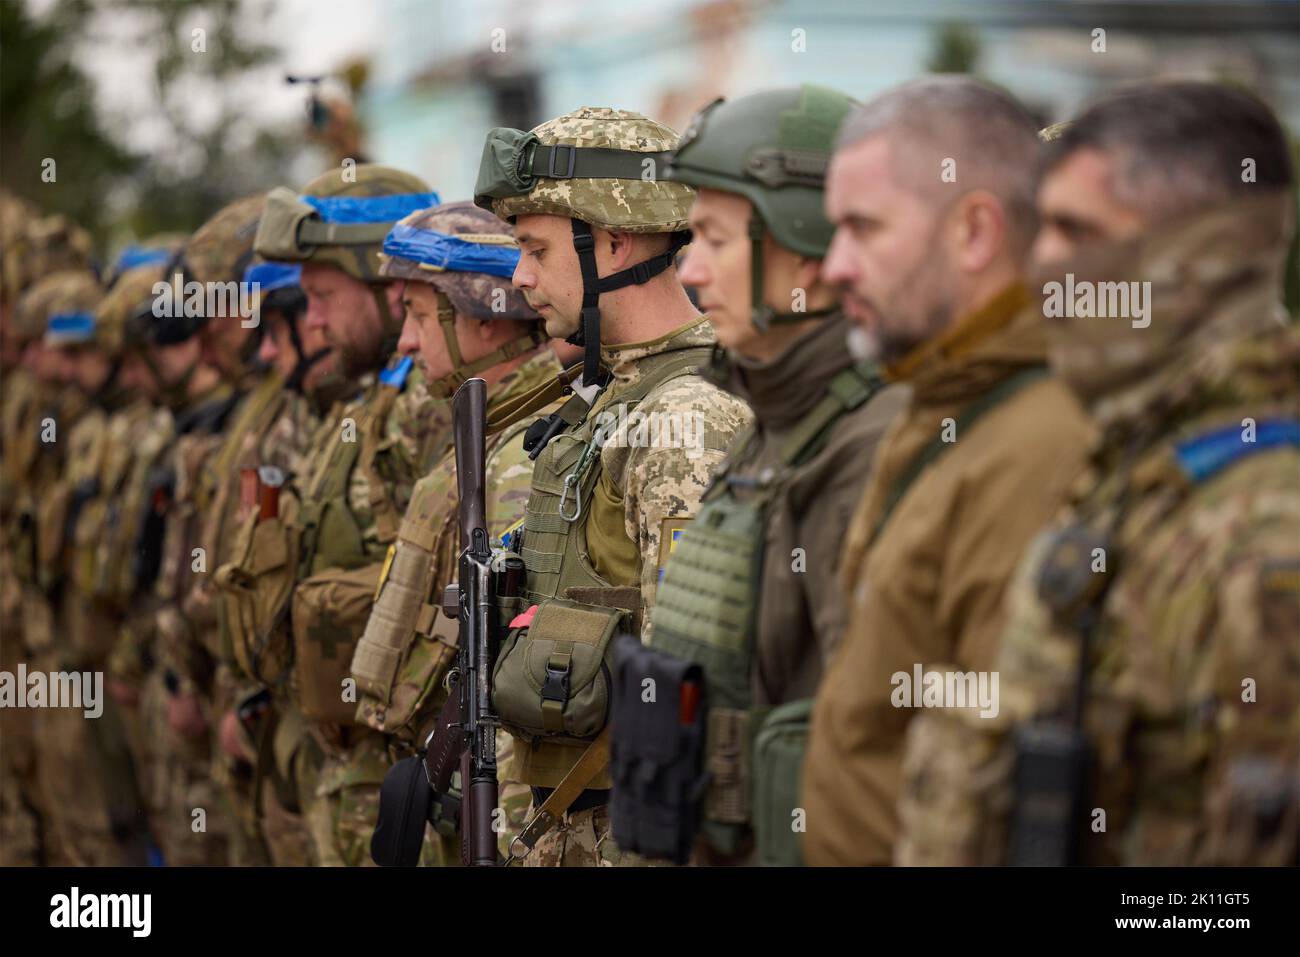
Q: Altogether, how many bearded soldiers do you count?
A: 2